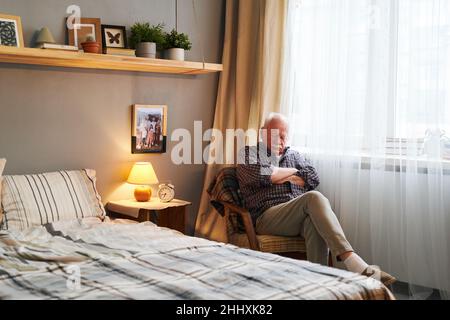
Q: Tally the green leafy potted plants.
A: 2